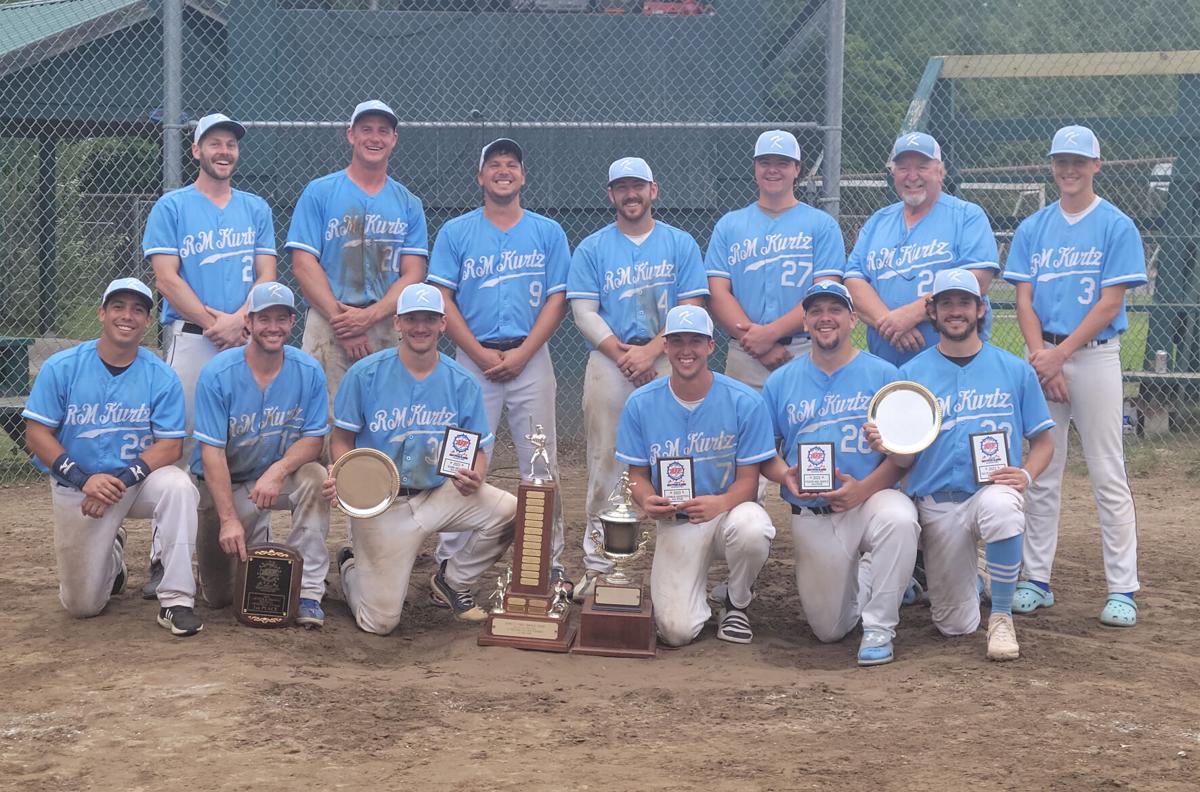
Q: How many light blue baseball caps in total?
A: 13